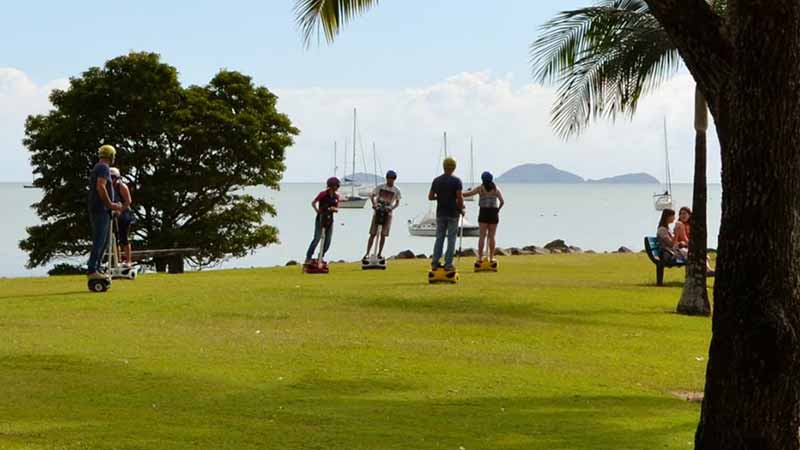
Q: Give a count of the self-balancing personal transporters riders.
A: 6